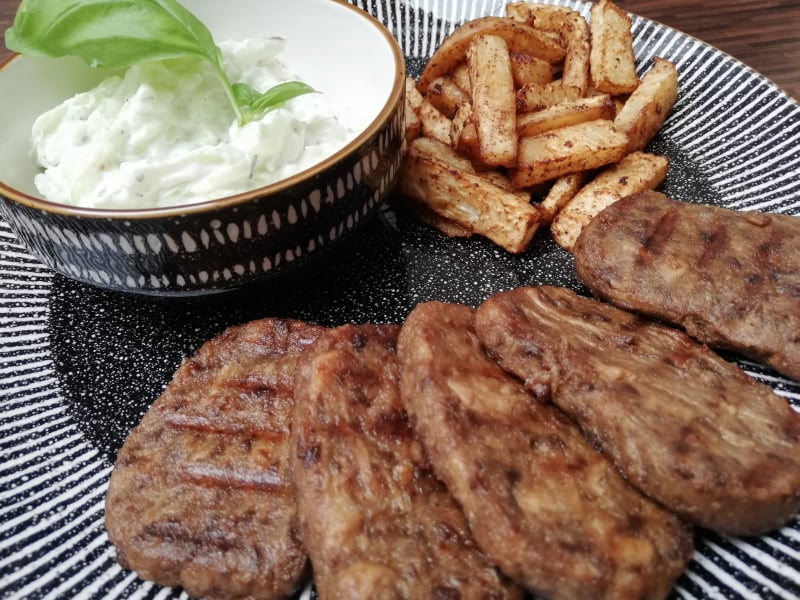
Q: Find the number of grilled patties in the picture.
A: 5